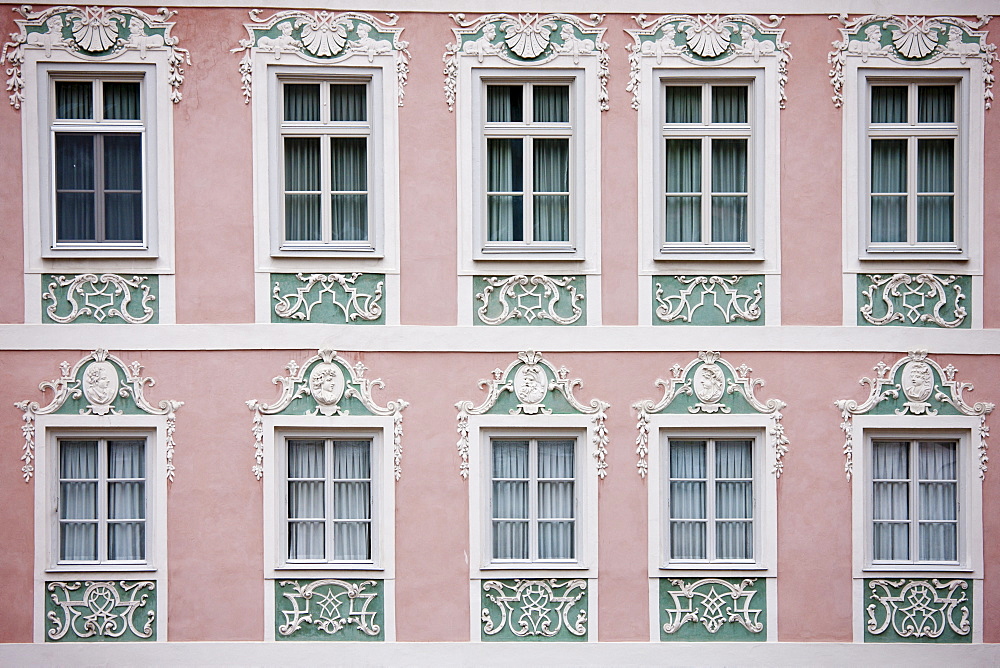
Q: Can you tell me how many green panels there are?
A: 10